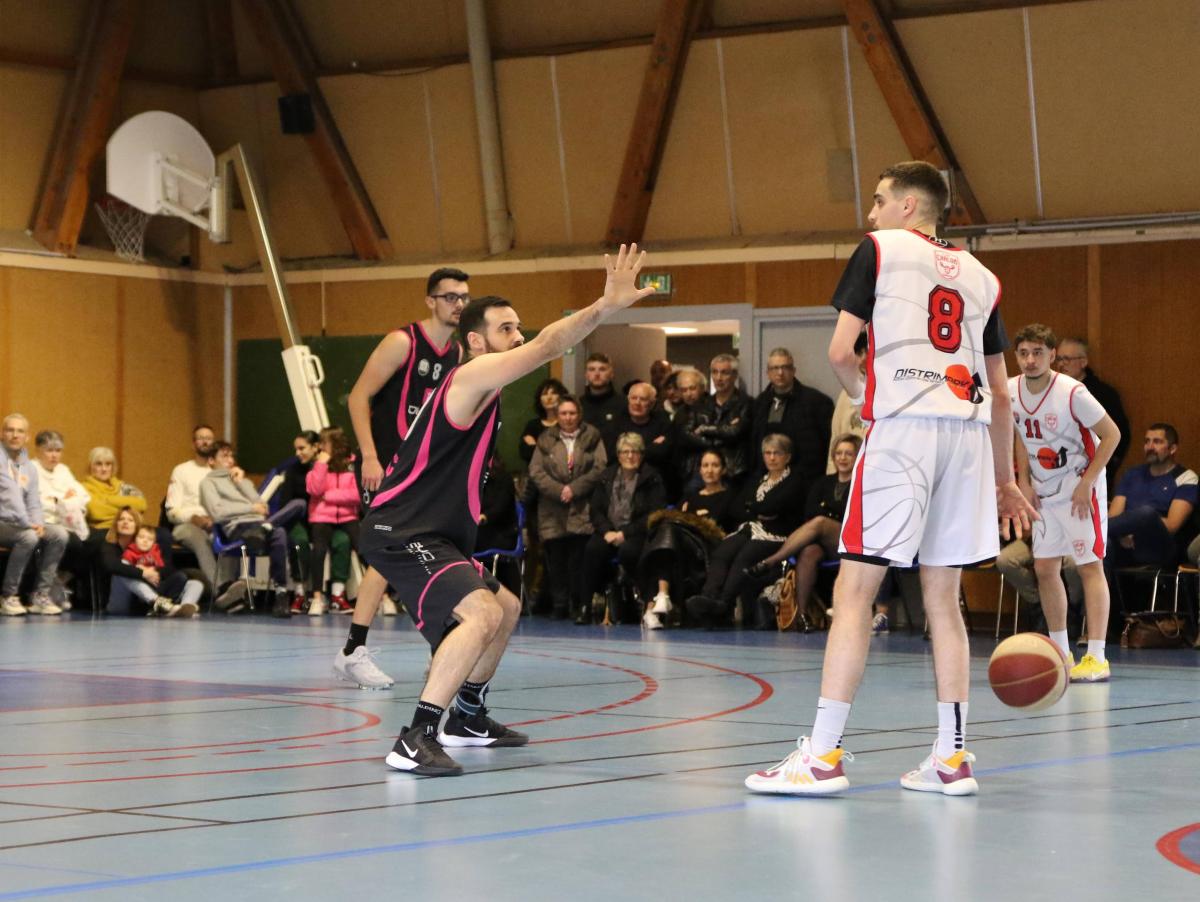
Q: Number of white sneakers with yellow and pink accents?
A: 2